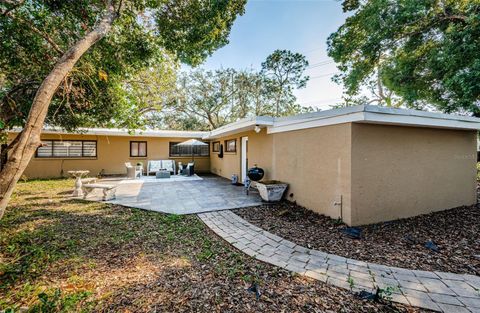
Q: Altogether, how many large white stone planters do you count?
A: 1